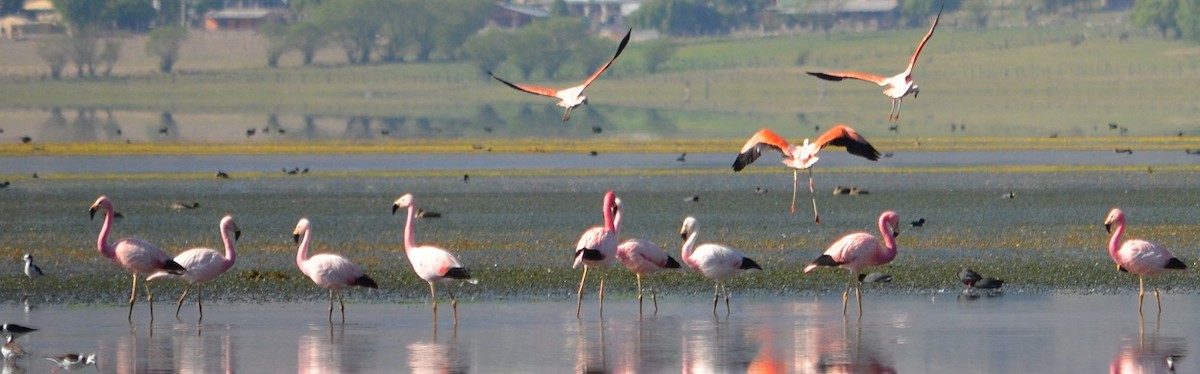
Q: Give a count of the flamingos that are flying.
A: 3